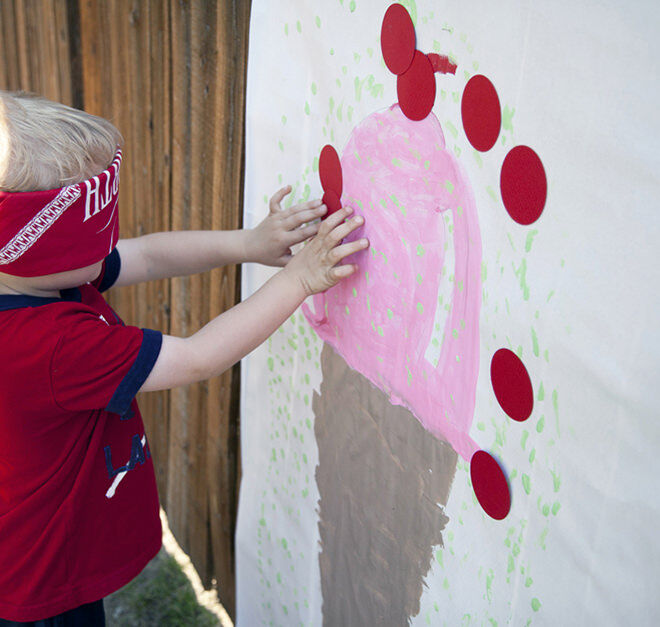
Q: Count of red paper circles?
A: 8